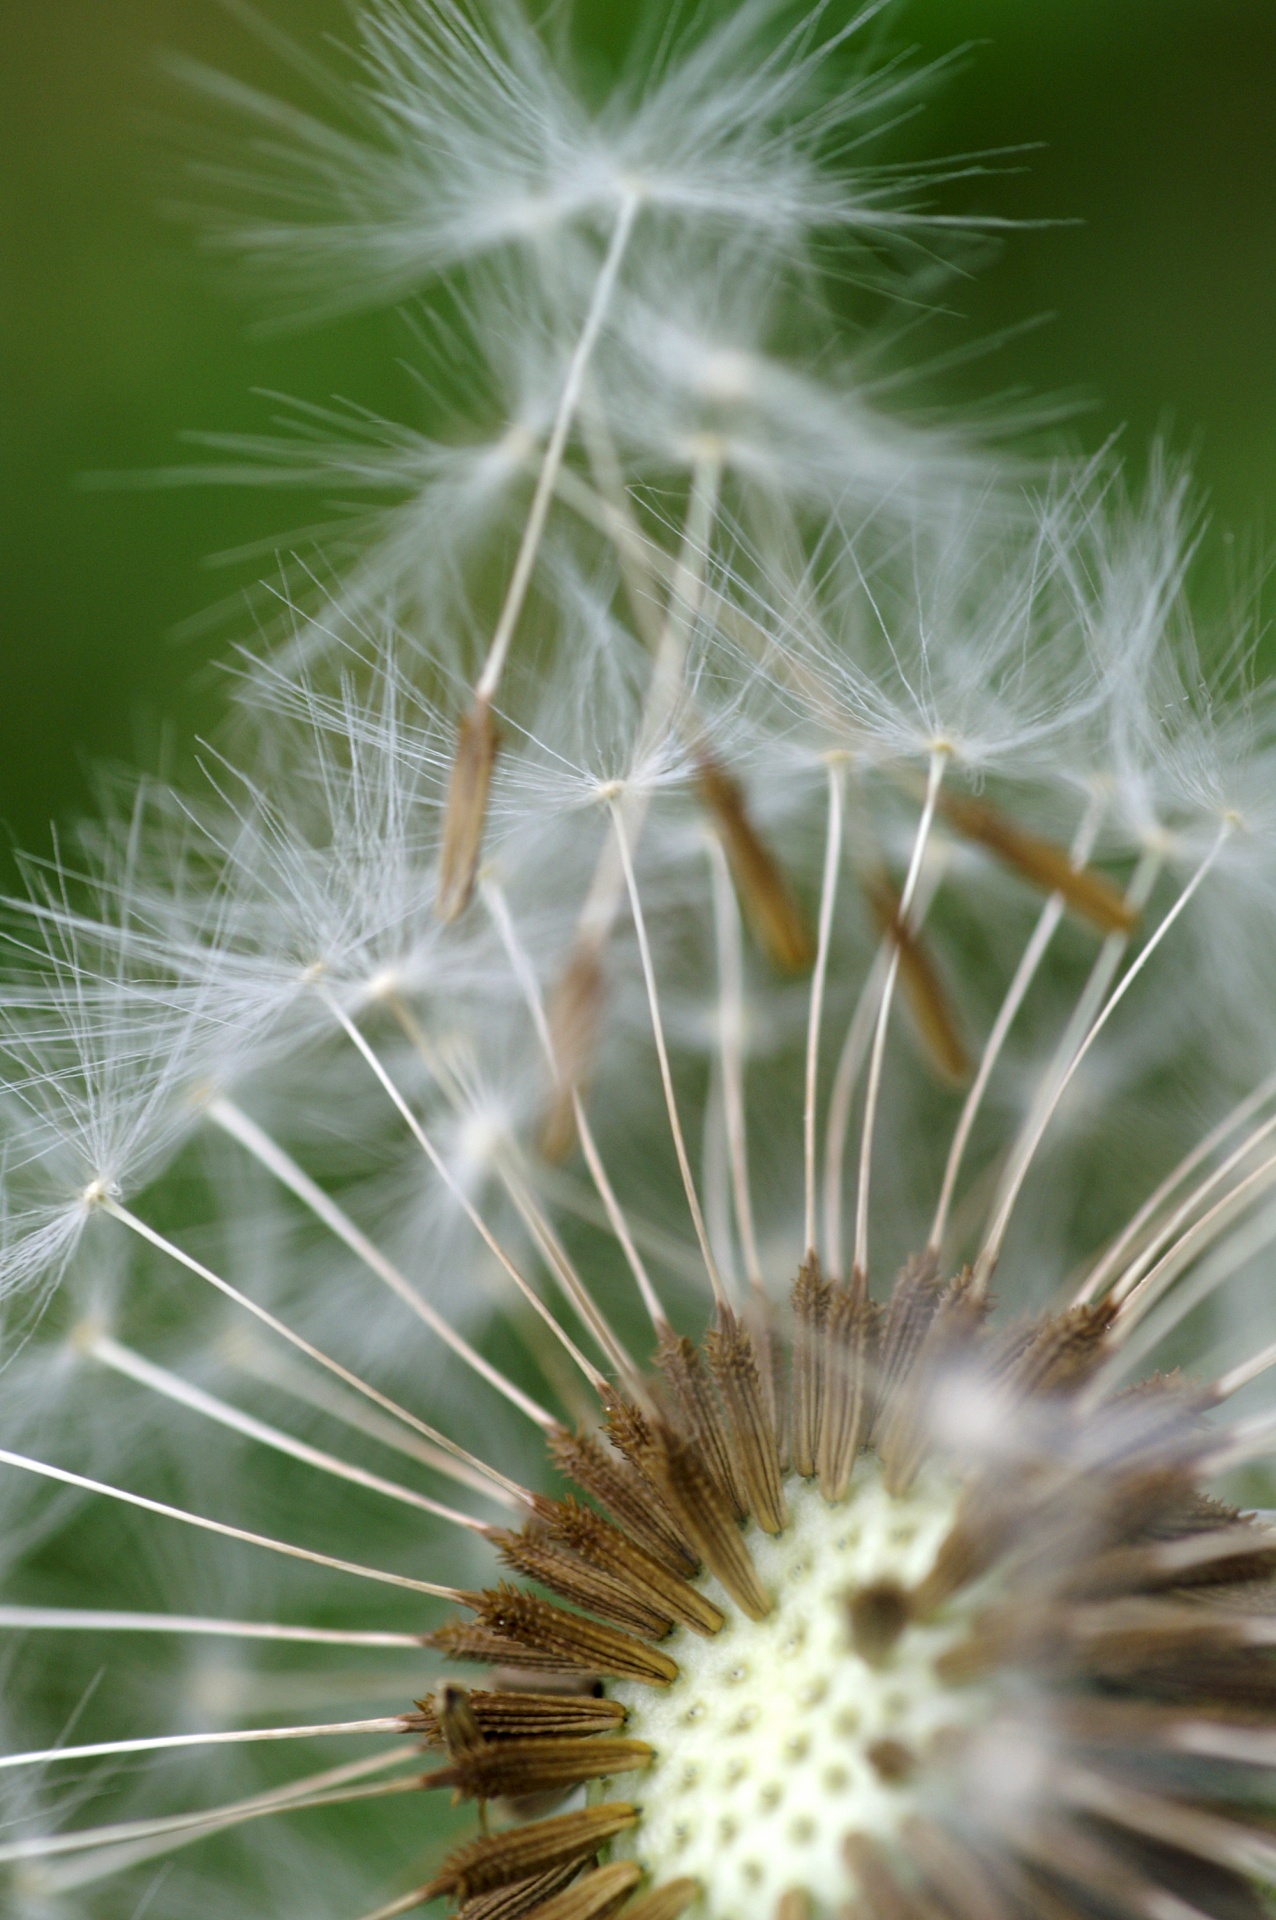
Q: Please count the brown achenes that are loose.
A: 5